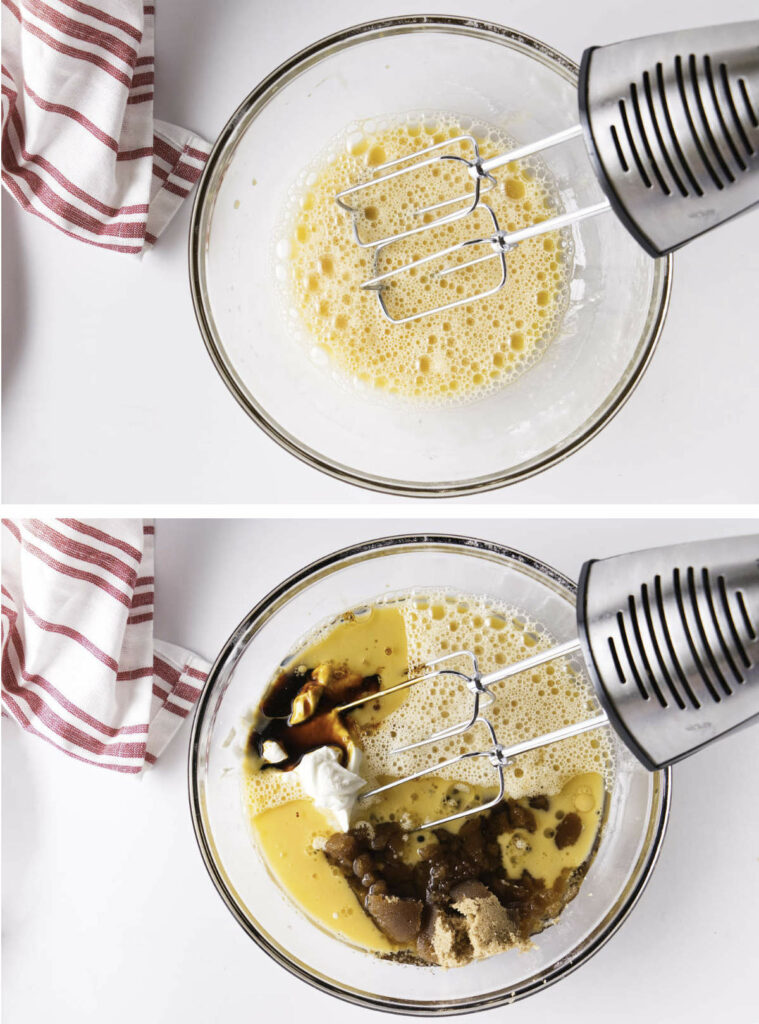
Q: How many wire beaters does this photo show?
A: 4